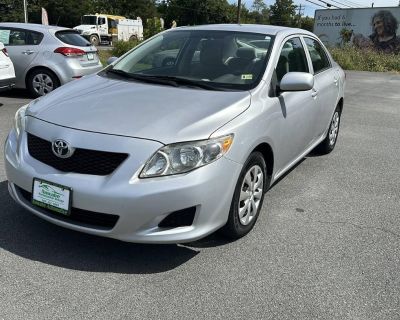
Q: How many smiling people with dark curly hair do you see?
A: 1